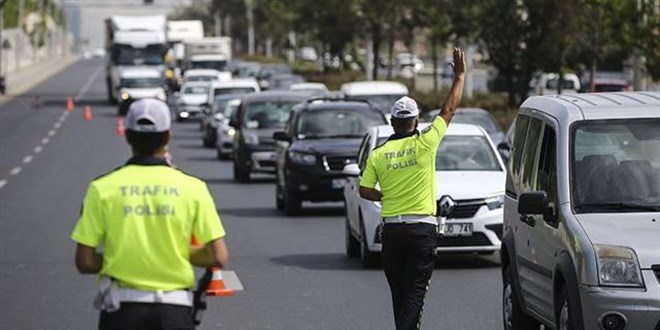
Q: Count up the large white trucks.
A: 3